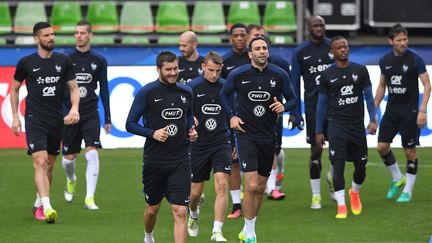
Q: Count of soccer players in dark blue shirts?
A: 11